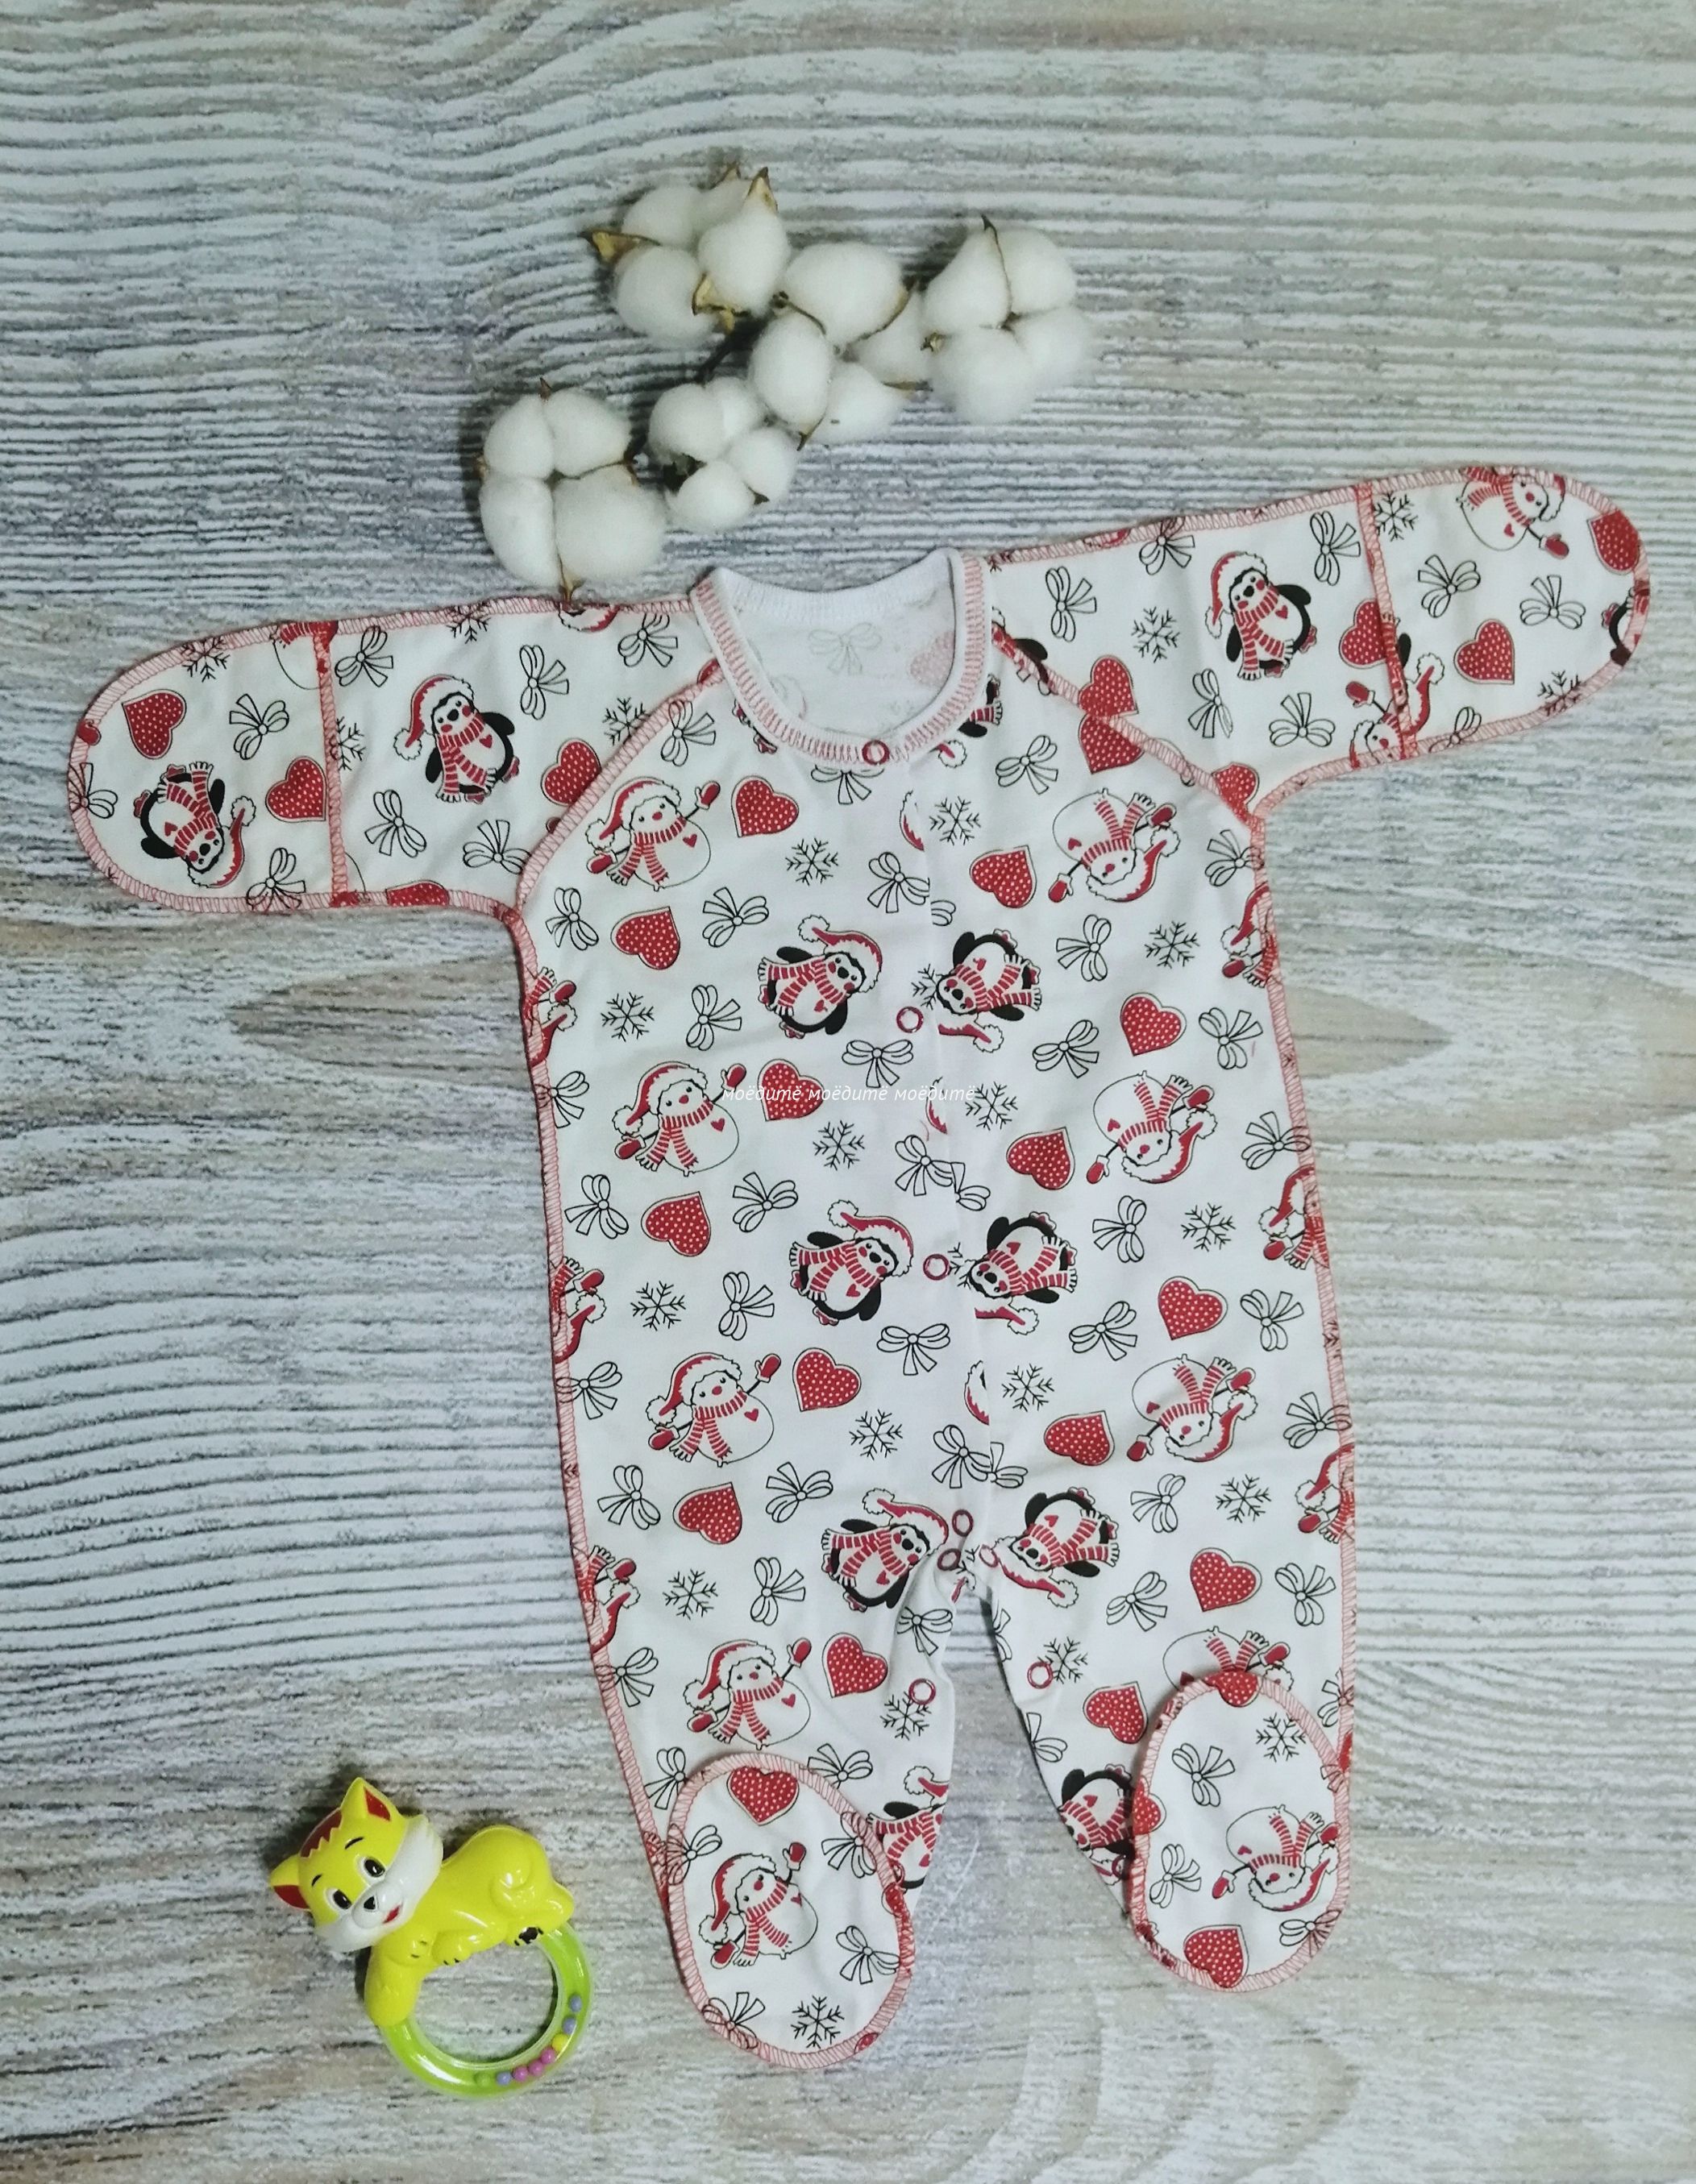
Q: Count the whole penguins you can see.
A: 9